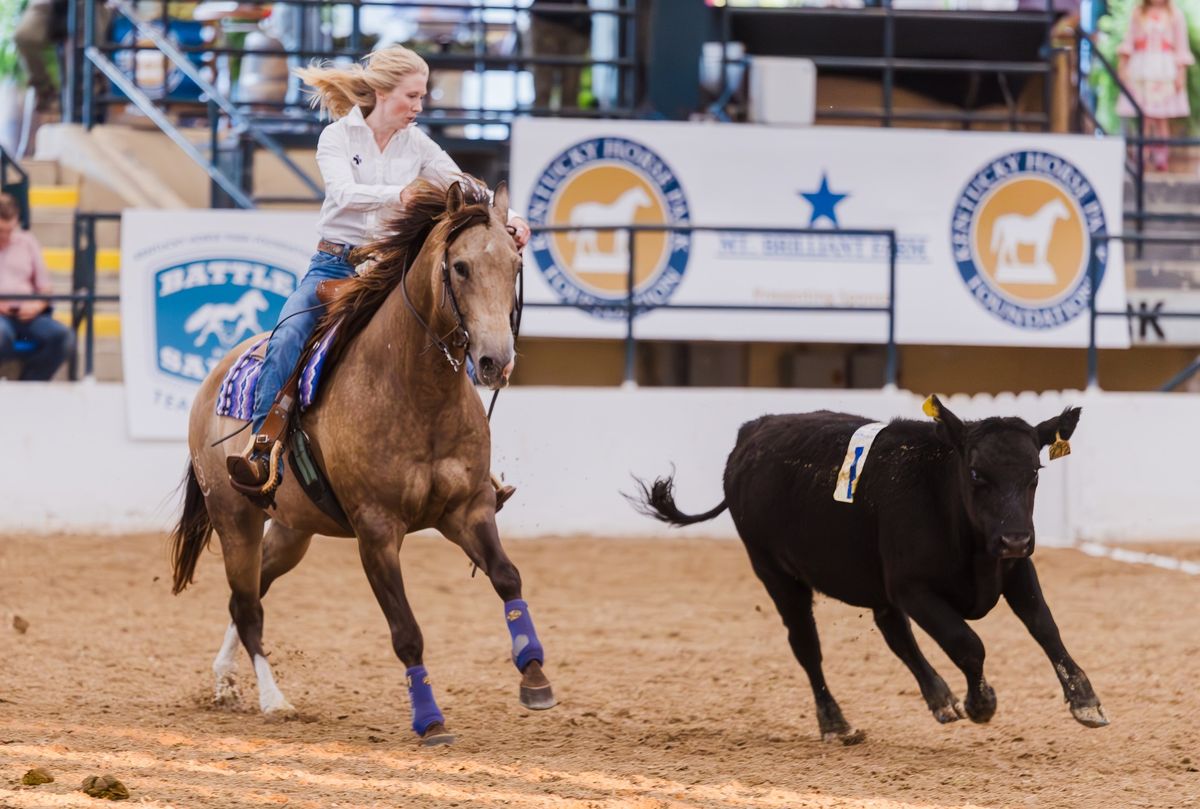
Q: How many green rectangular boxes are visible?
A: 0